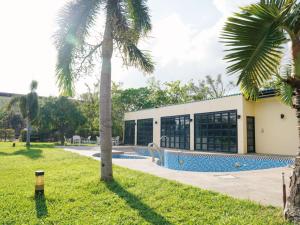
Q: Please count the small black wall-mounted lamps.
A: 5